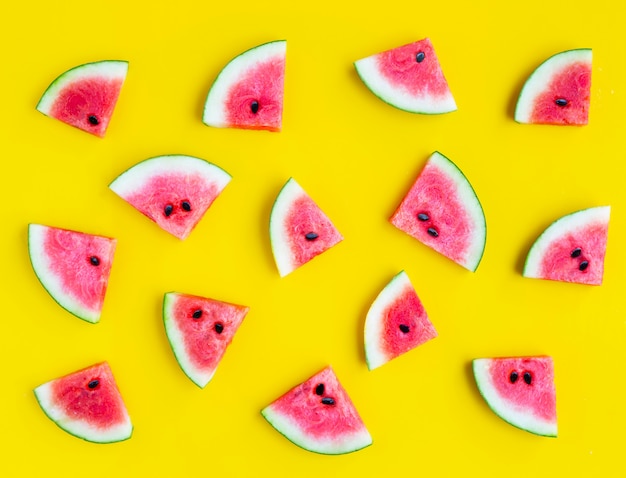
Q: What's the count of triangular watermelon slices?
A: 14